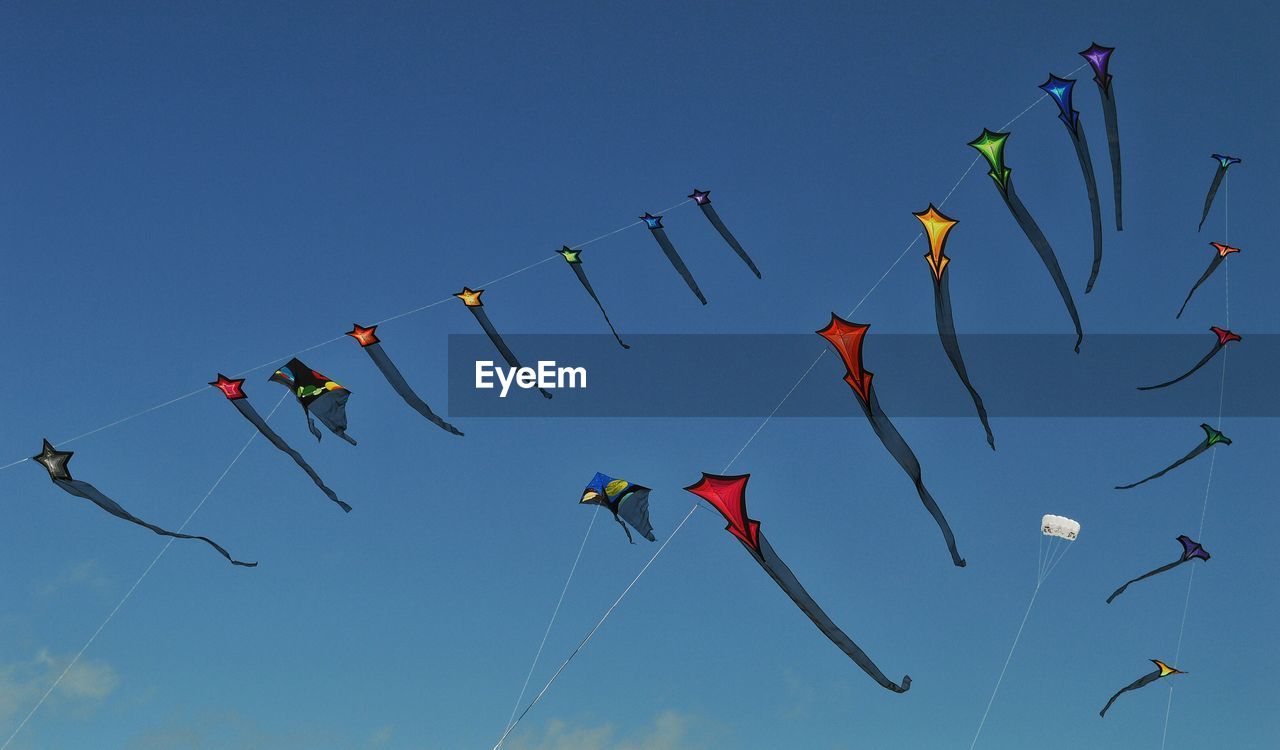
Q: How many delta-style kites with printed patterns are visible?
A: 2